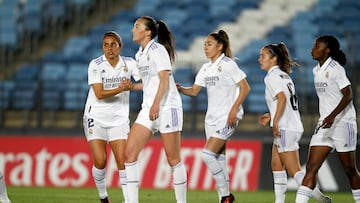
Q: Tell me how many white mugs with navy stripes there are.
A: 0